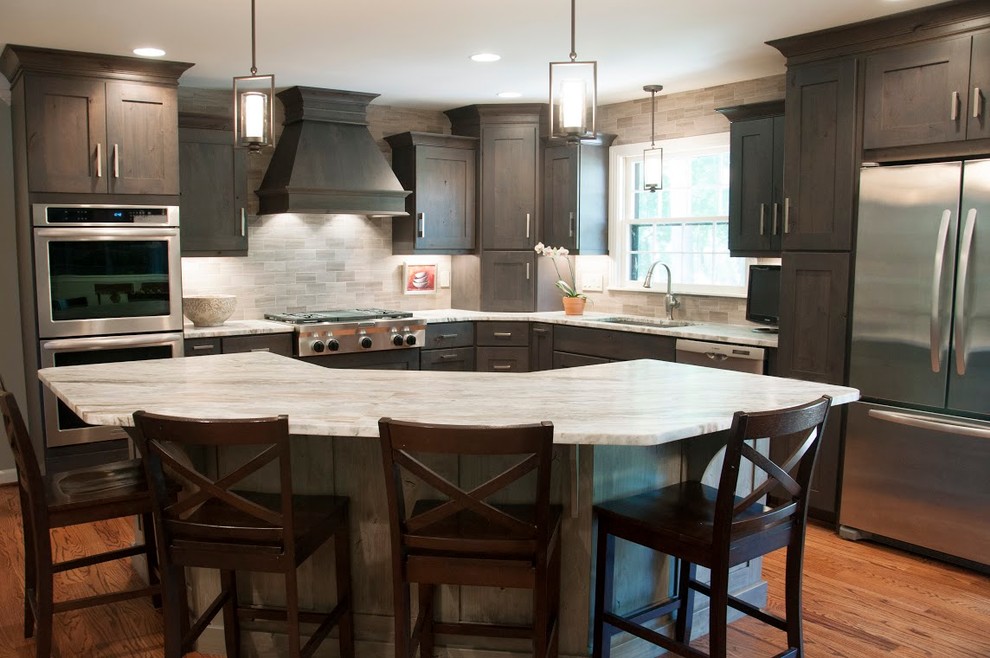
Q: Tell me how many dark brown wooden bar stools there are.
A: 4